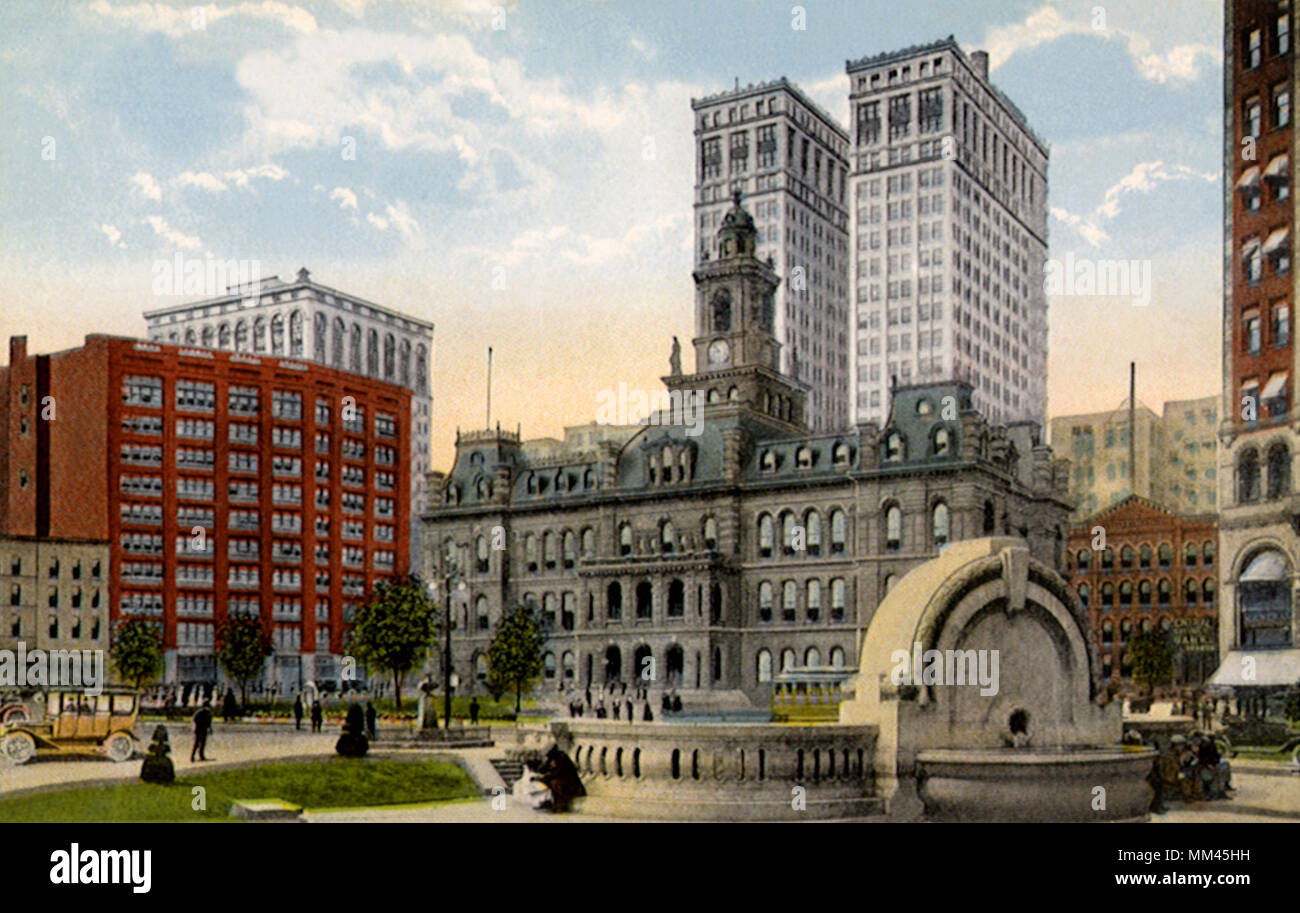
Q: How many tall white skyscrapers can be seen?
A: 2